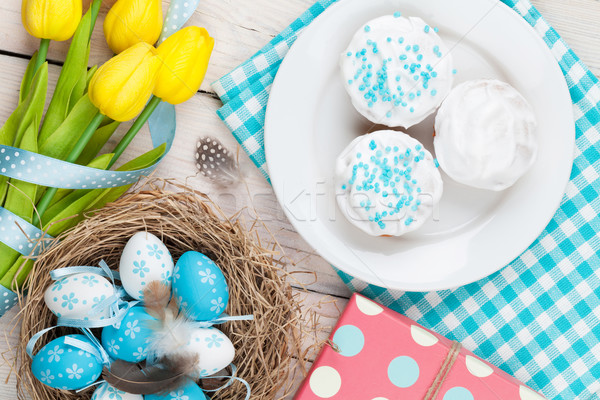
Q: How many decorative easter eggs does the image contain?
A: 8